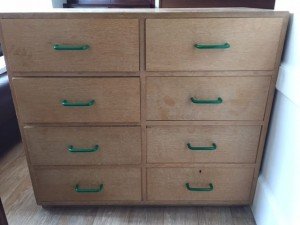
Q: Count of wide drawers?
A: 8